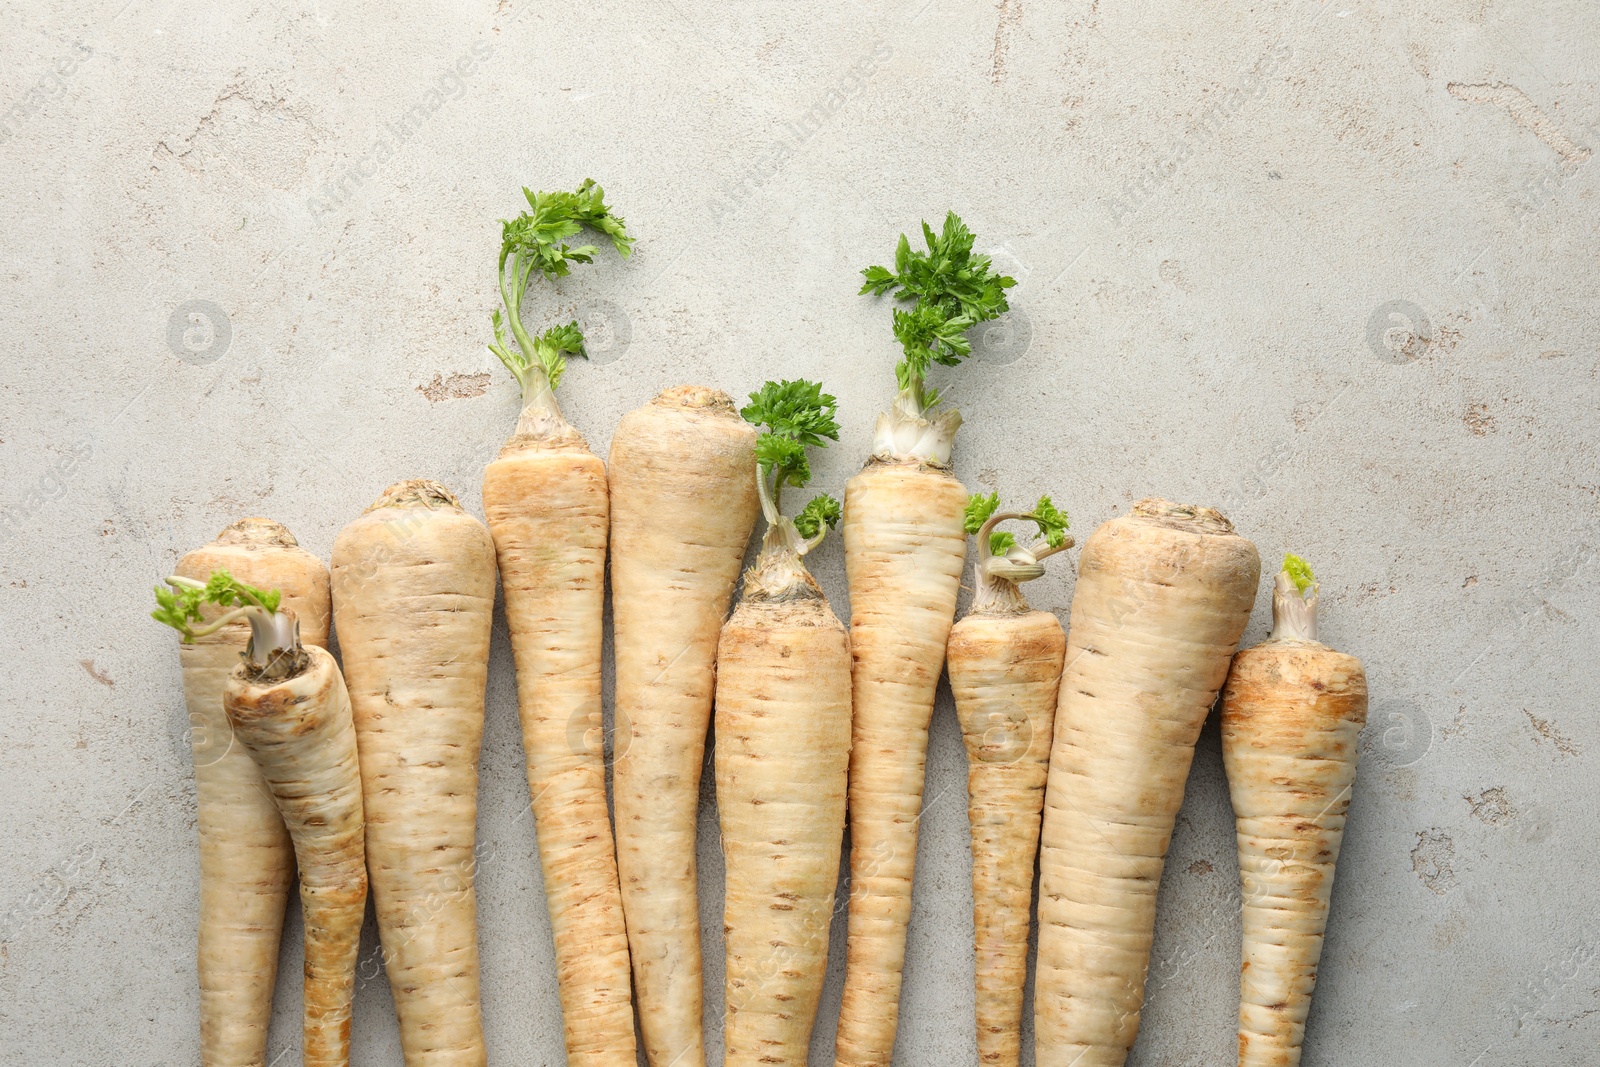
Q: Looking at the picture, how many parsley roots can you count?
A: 10